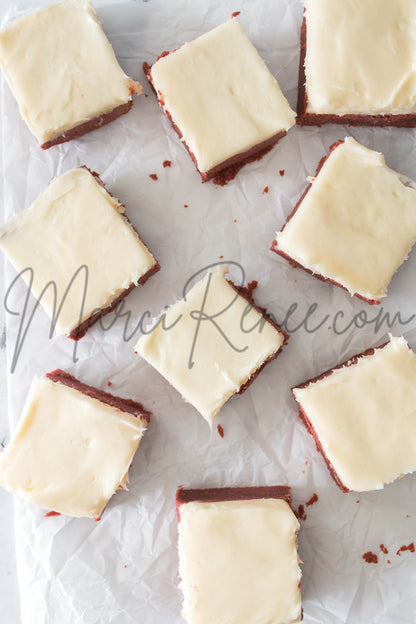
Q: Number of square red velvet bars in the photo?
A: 9